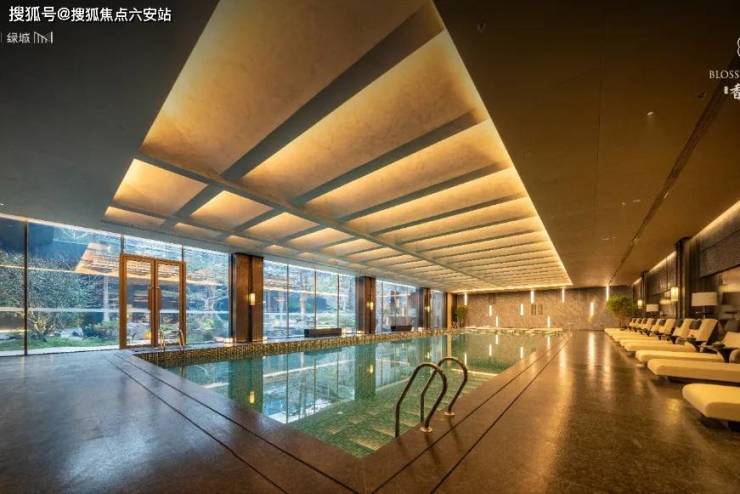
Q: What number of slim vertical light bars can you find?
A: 9